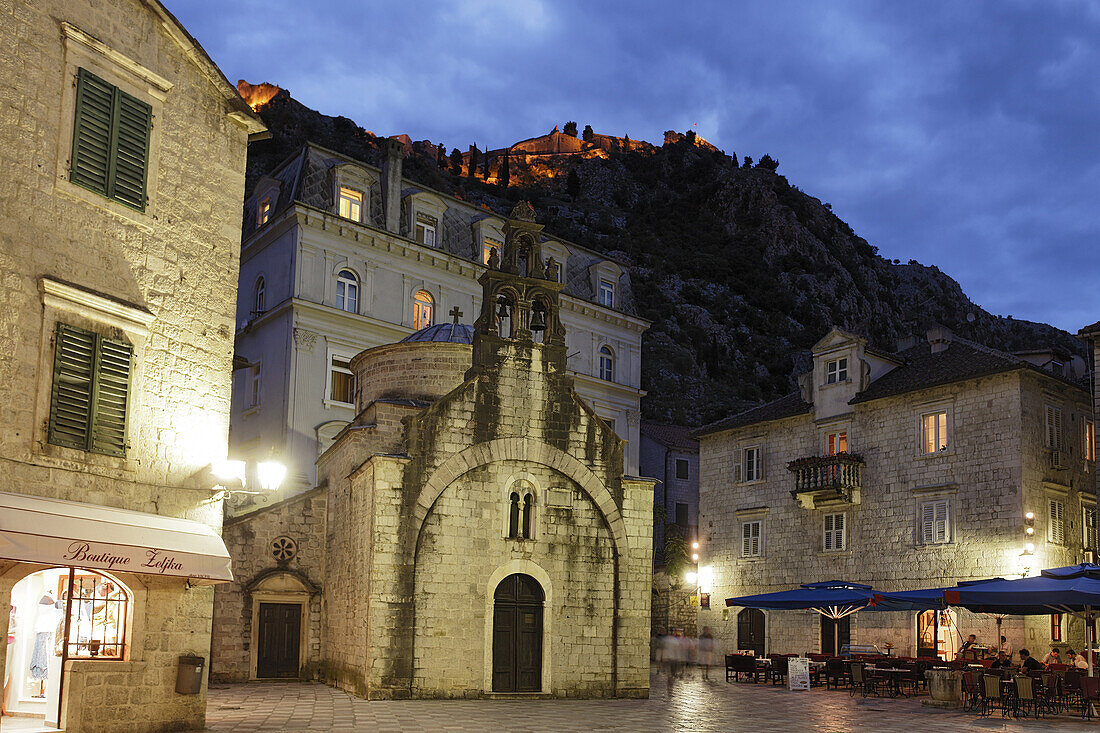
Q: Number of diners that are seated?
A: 6